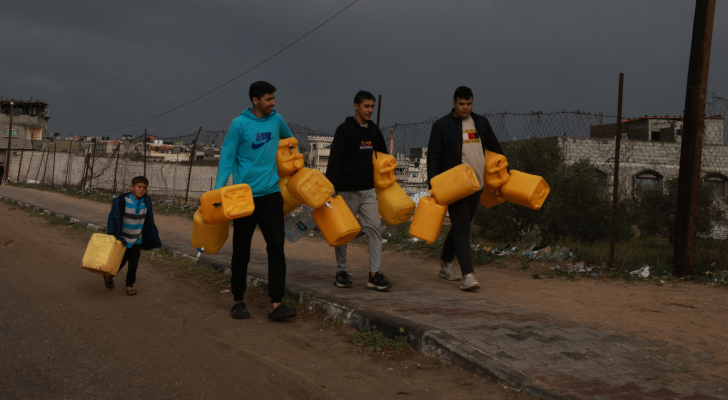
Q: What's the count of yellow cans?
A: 14